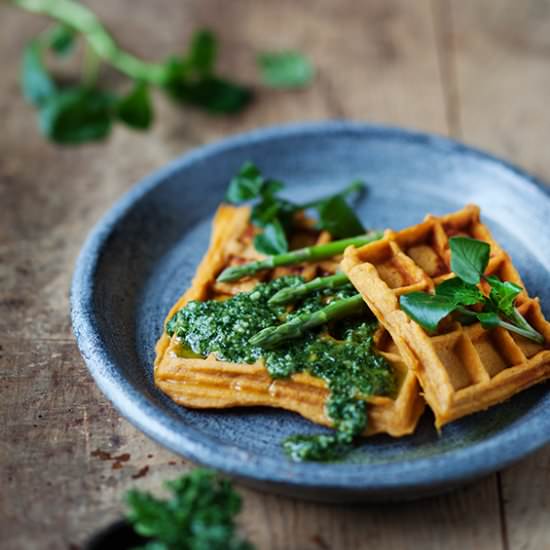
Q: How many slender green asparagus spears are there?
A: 3